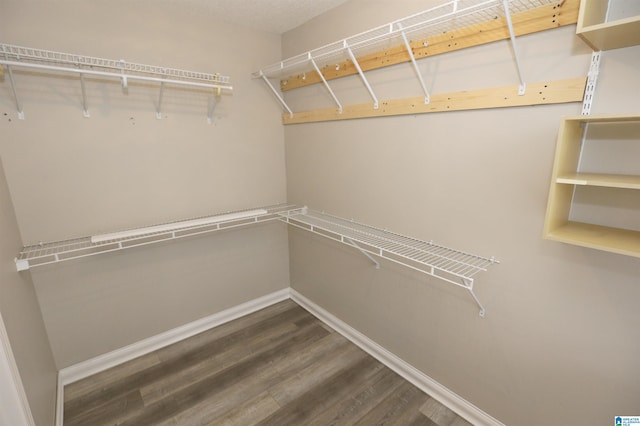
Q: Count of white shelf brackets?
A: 11